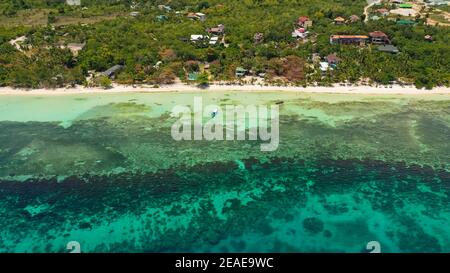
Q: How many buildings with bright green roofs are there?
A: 2